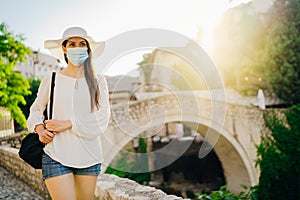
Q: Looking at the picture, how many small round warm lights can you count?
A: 2